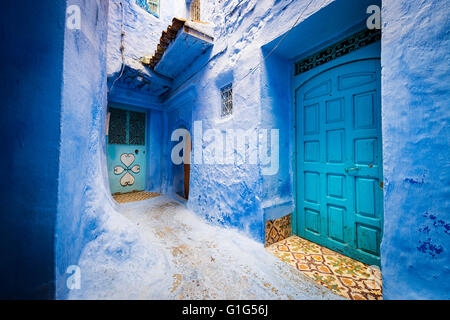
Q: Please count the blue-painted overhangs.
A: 1